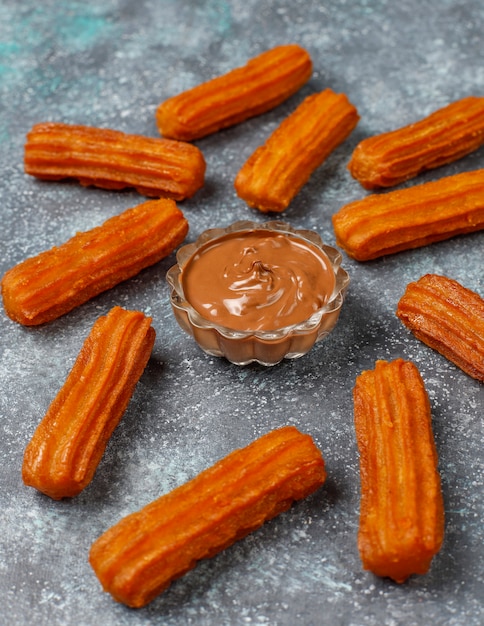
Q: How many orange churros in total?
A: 10